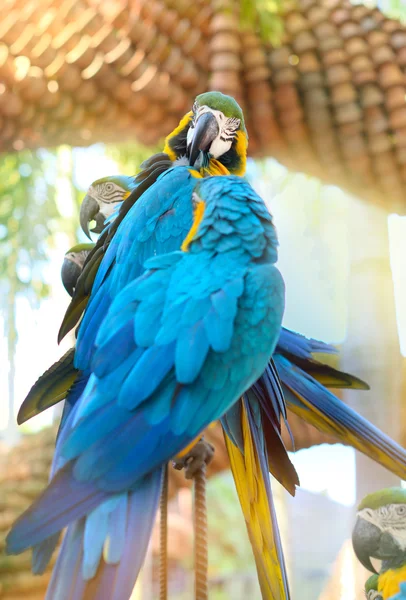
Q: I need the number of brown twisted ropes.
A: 2